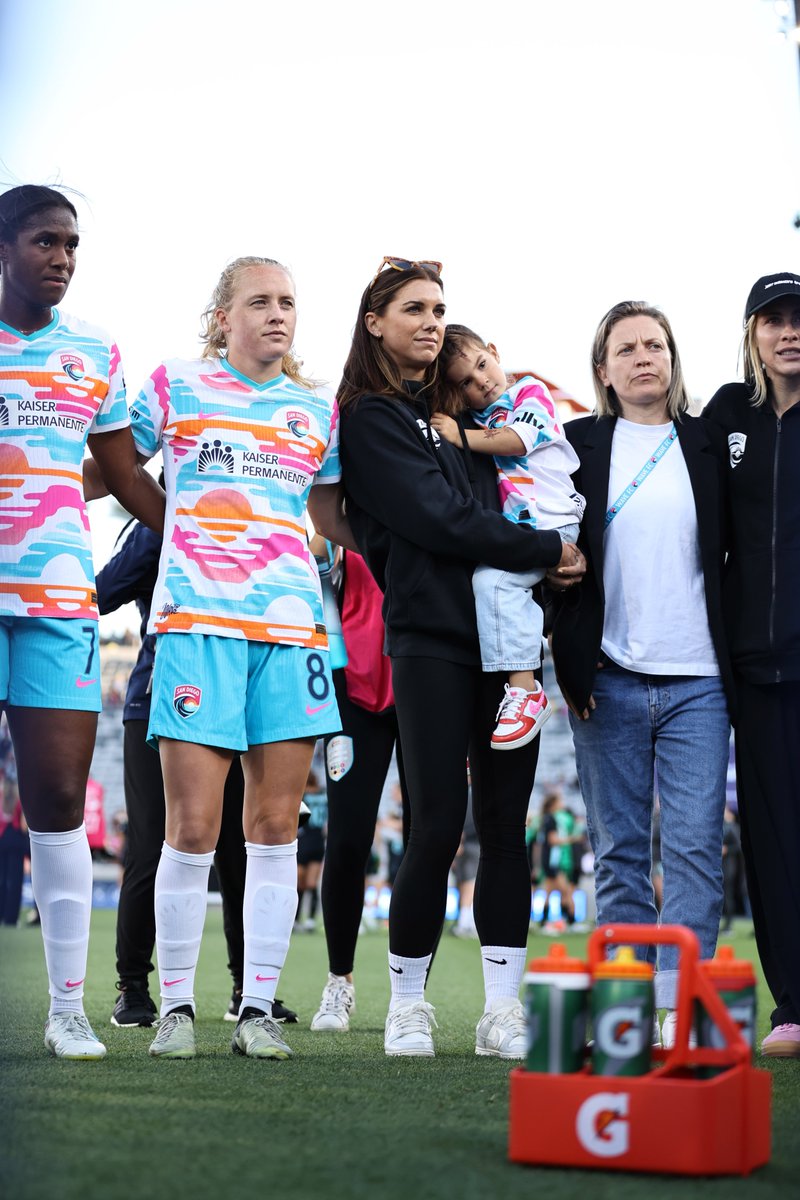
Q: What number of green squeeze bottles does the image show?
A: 3